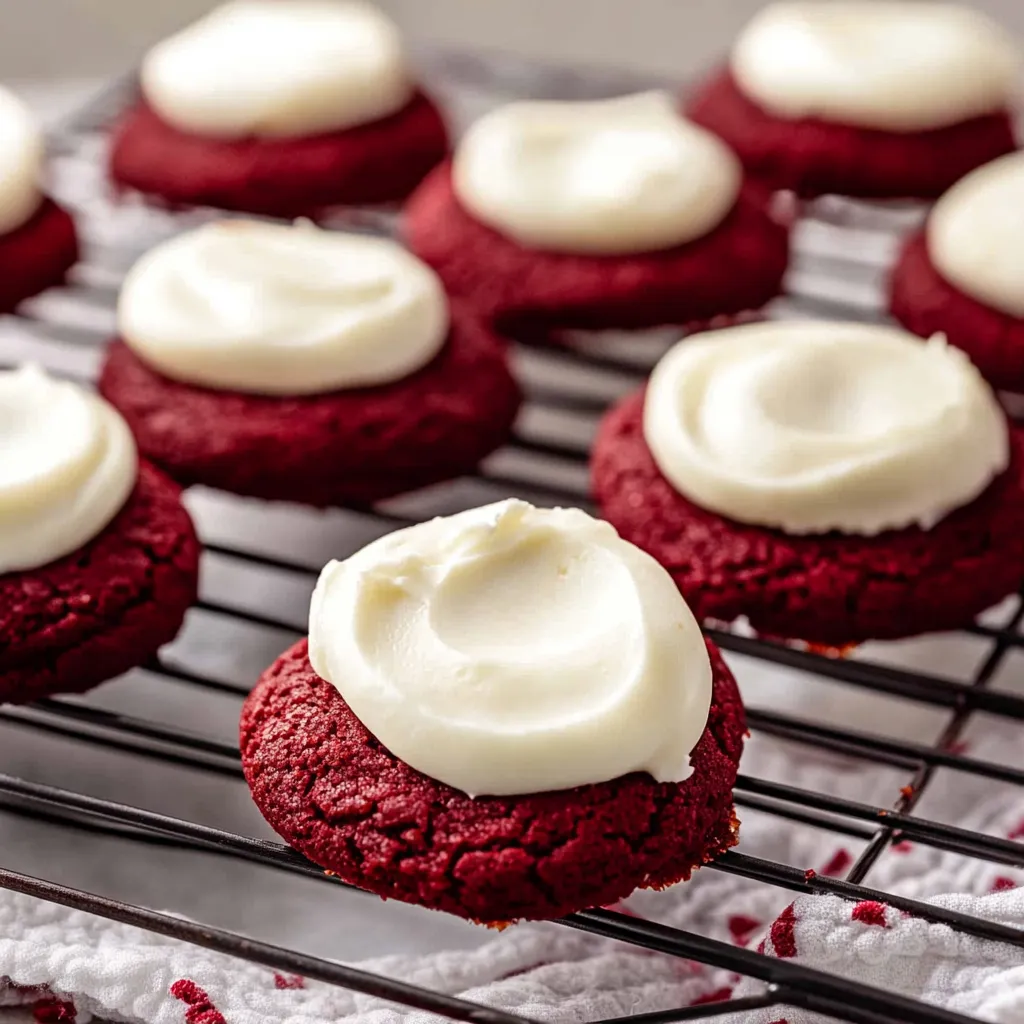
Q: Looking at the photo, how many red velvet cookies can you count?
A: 9